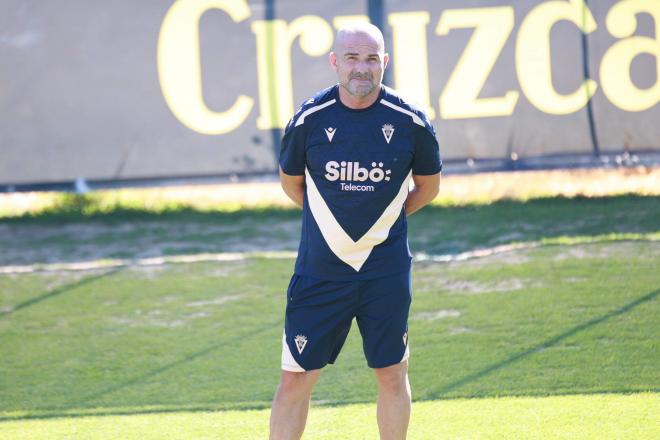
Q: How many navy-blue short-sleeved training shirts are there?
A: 1